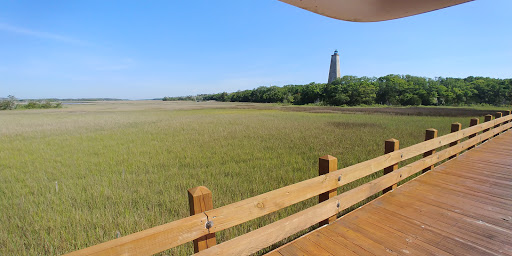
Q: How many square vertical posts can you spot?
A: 9